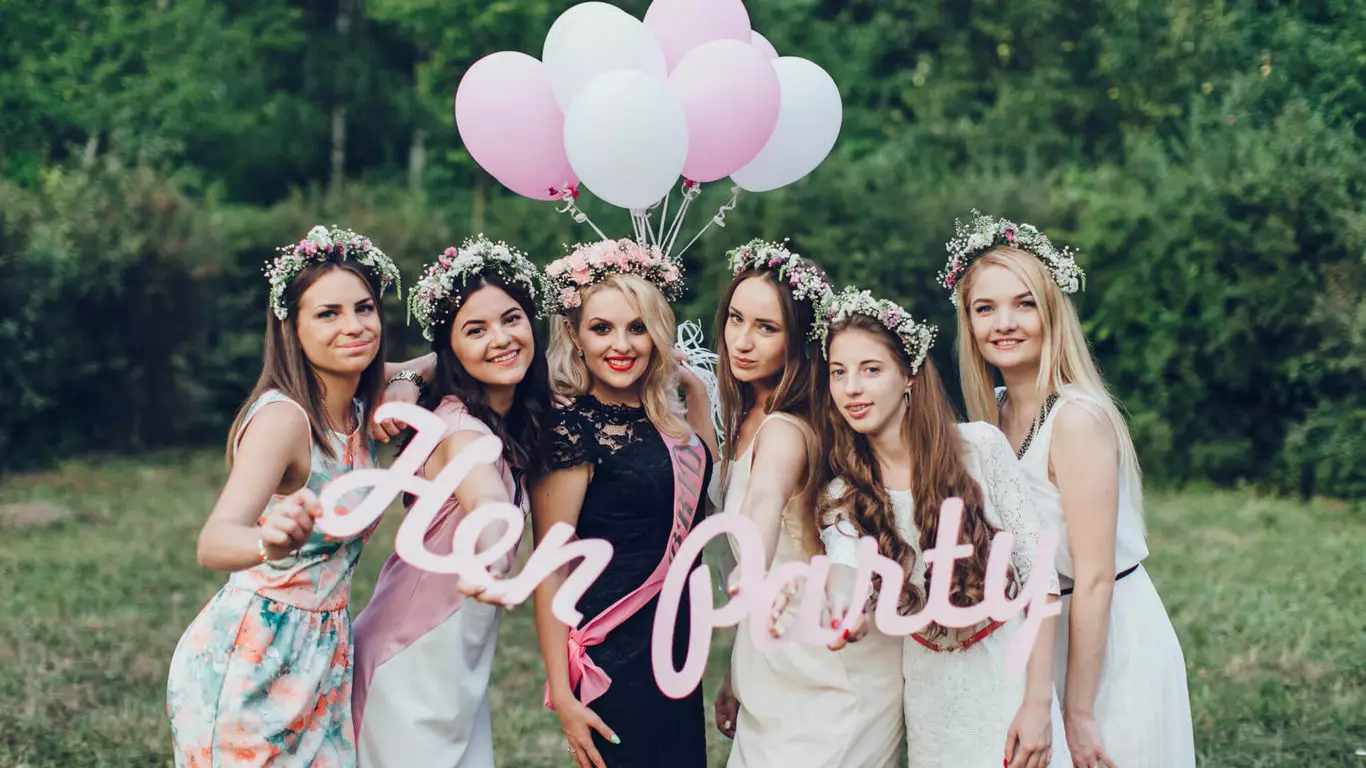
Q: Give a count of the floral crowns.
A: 6